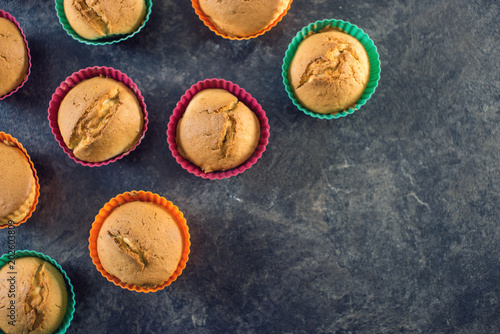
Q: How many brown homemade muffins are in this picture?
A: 9